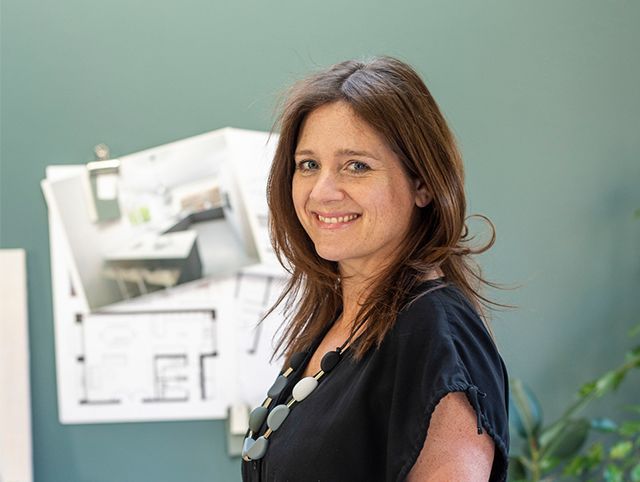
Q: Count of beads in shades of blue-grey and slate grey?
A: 5